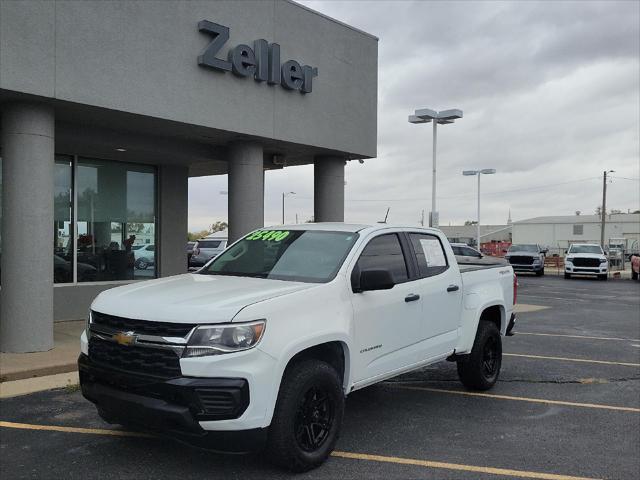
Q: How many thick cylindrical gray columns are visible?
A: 3